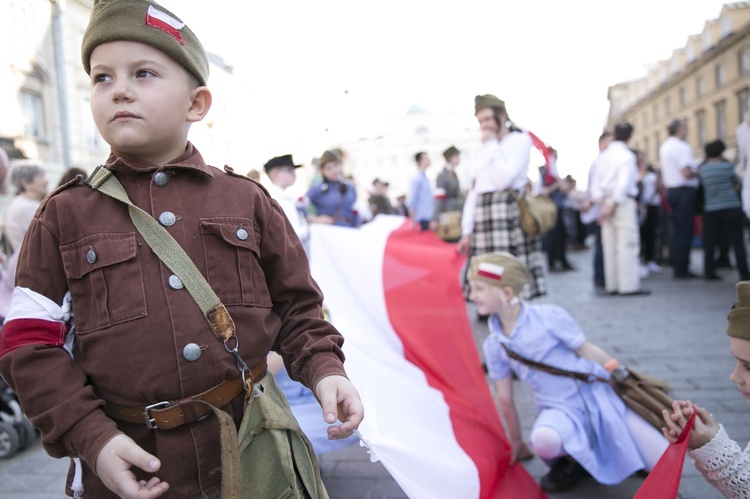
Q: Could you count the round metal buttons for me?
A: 6